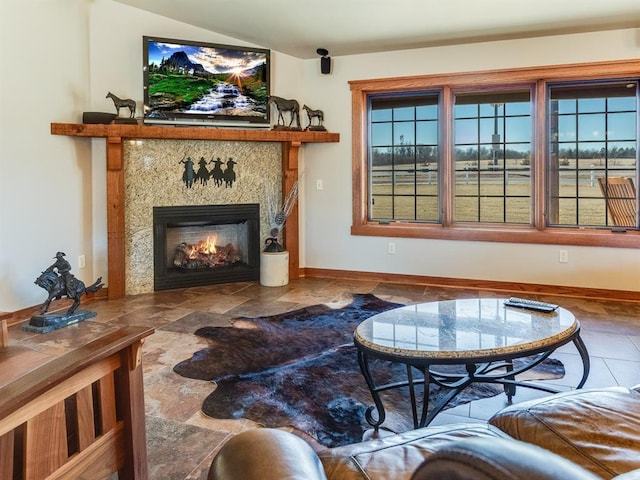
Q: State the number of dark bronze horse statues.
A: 4